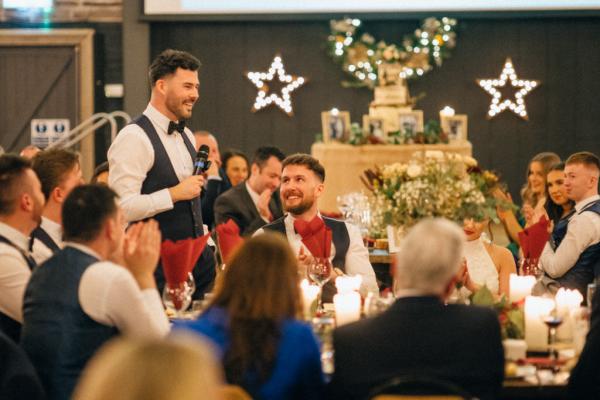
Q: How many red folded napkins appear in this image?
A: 4